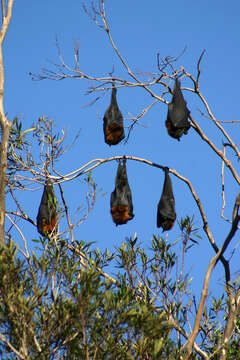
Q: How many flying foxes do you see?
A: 5